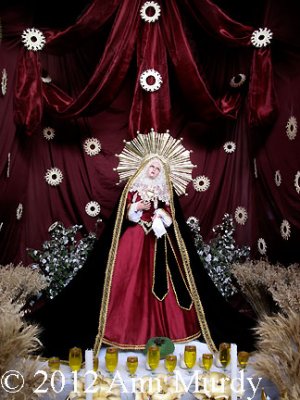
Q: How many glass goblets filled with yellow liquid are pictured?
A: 11